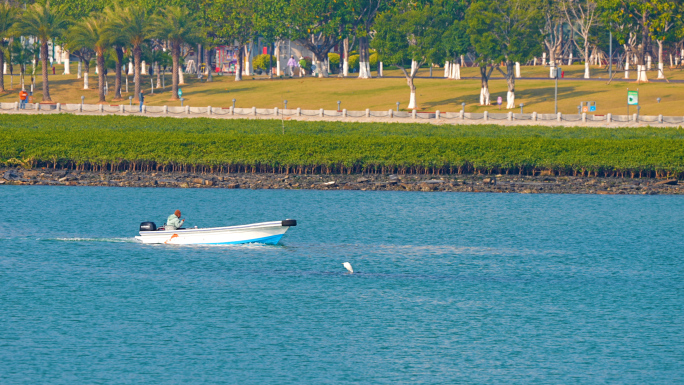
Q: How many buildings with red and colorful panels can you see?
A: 1